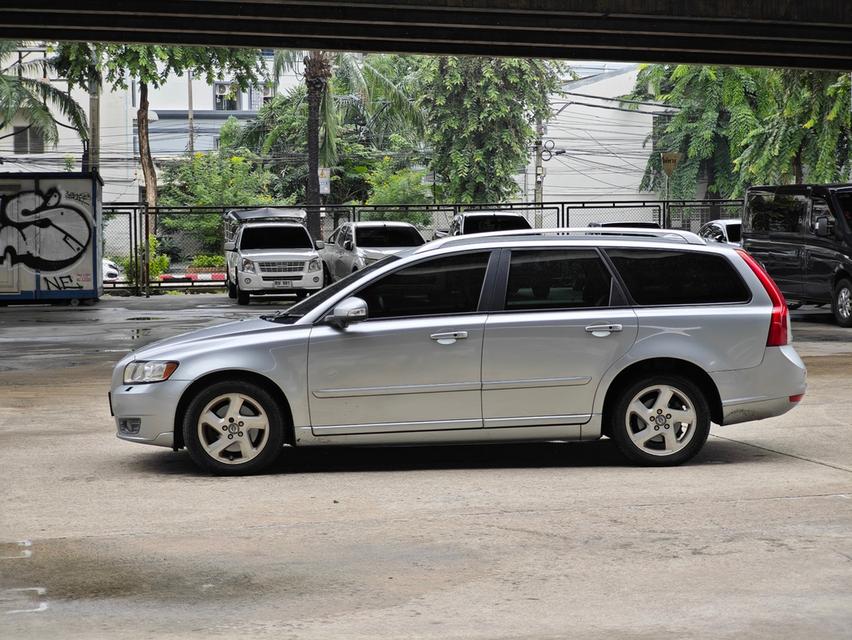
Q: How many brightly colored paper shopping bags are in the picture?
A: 0